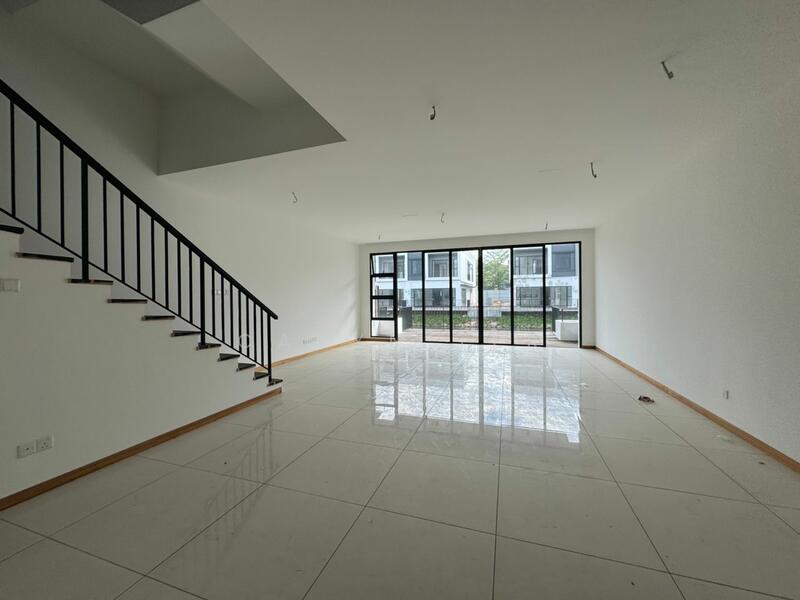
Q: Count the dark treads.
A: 11